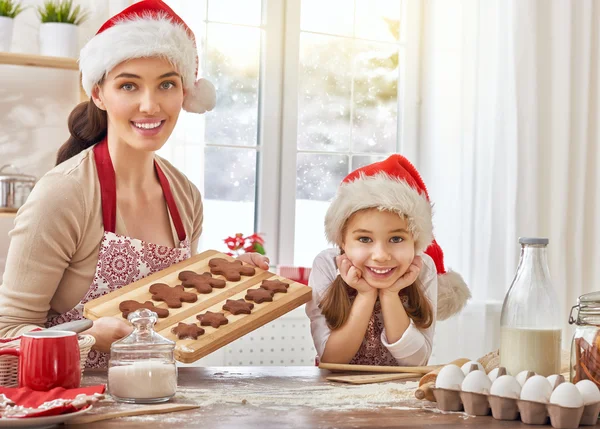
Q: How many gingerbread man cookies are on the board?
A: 4